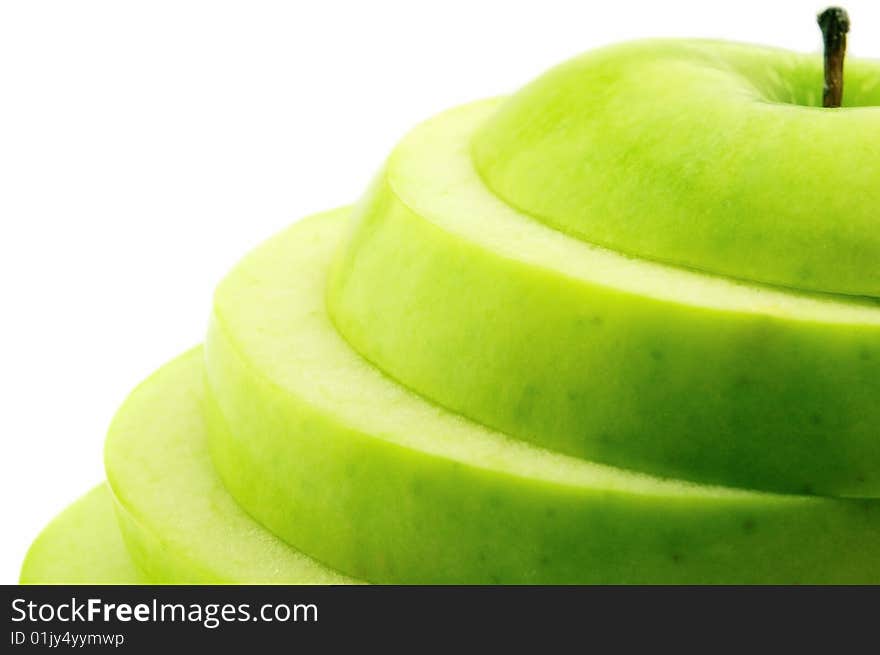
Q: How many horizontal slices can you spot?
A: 5